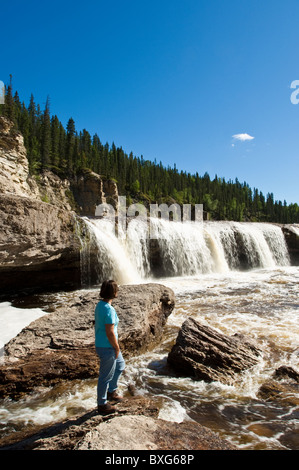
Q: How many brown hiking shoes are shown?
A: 2